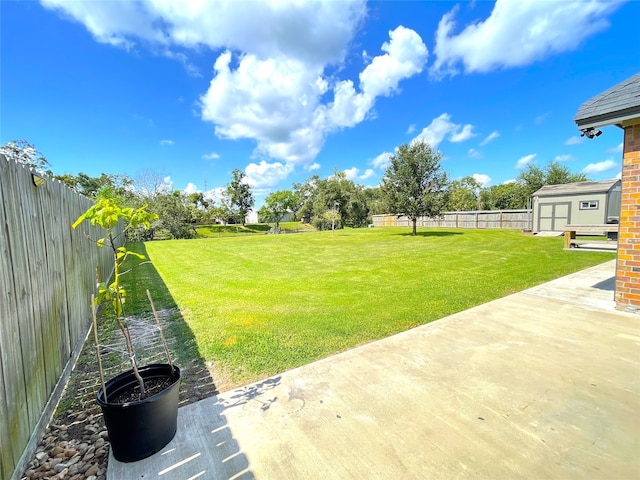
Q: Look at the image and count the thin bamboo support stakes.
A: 2